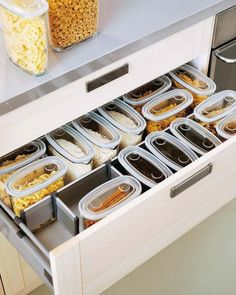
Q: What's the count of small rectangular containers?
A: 14